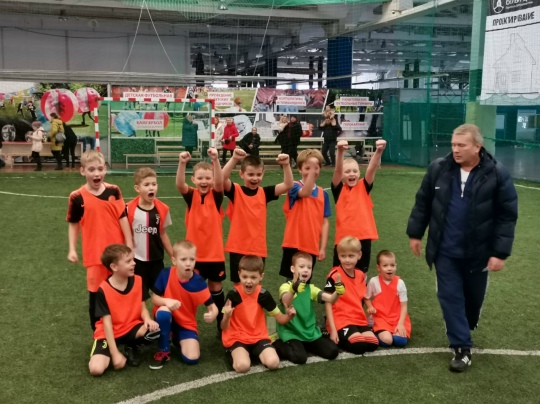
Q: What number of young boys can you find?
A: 12